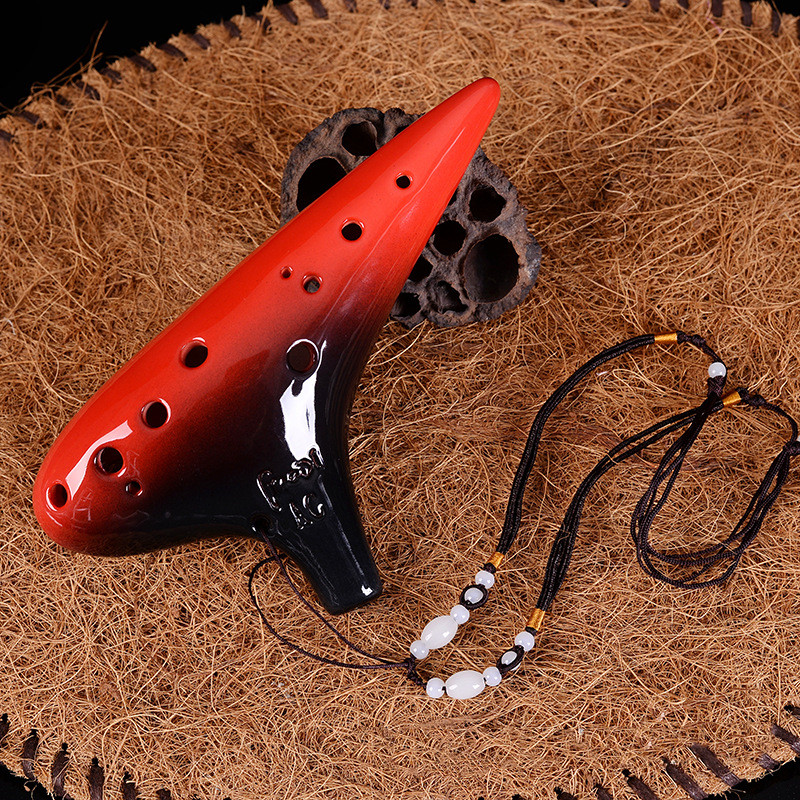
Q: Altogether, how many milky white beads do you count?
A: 11